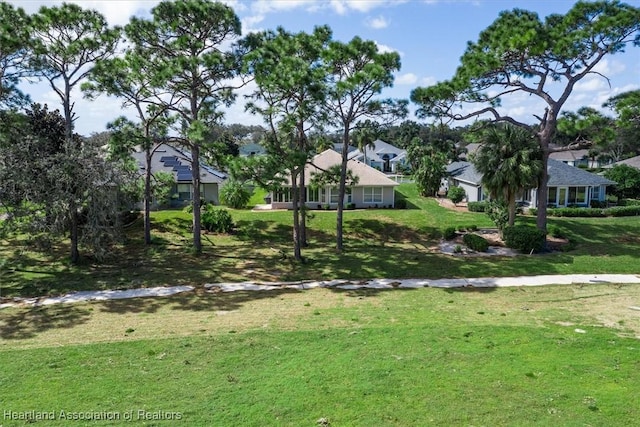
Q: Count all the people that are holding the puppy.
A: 0